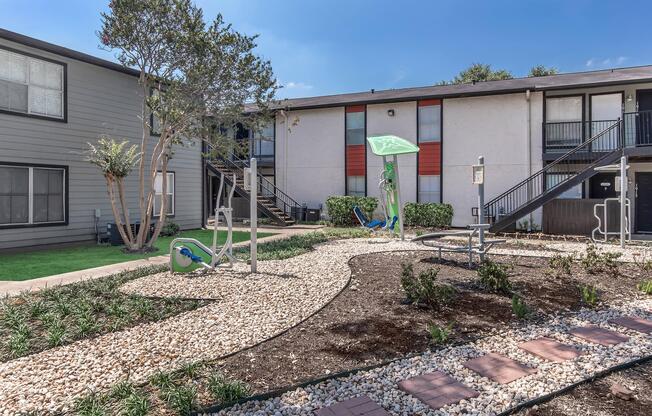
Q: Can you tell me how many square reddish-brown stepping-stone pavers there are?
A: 6